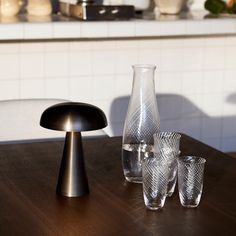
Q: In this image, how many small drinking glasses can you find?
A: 3